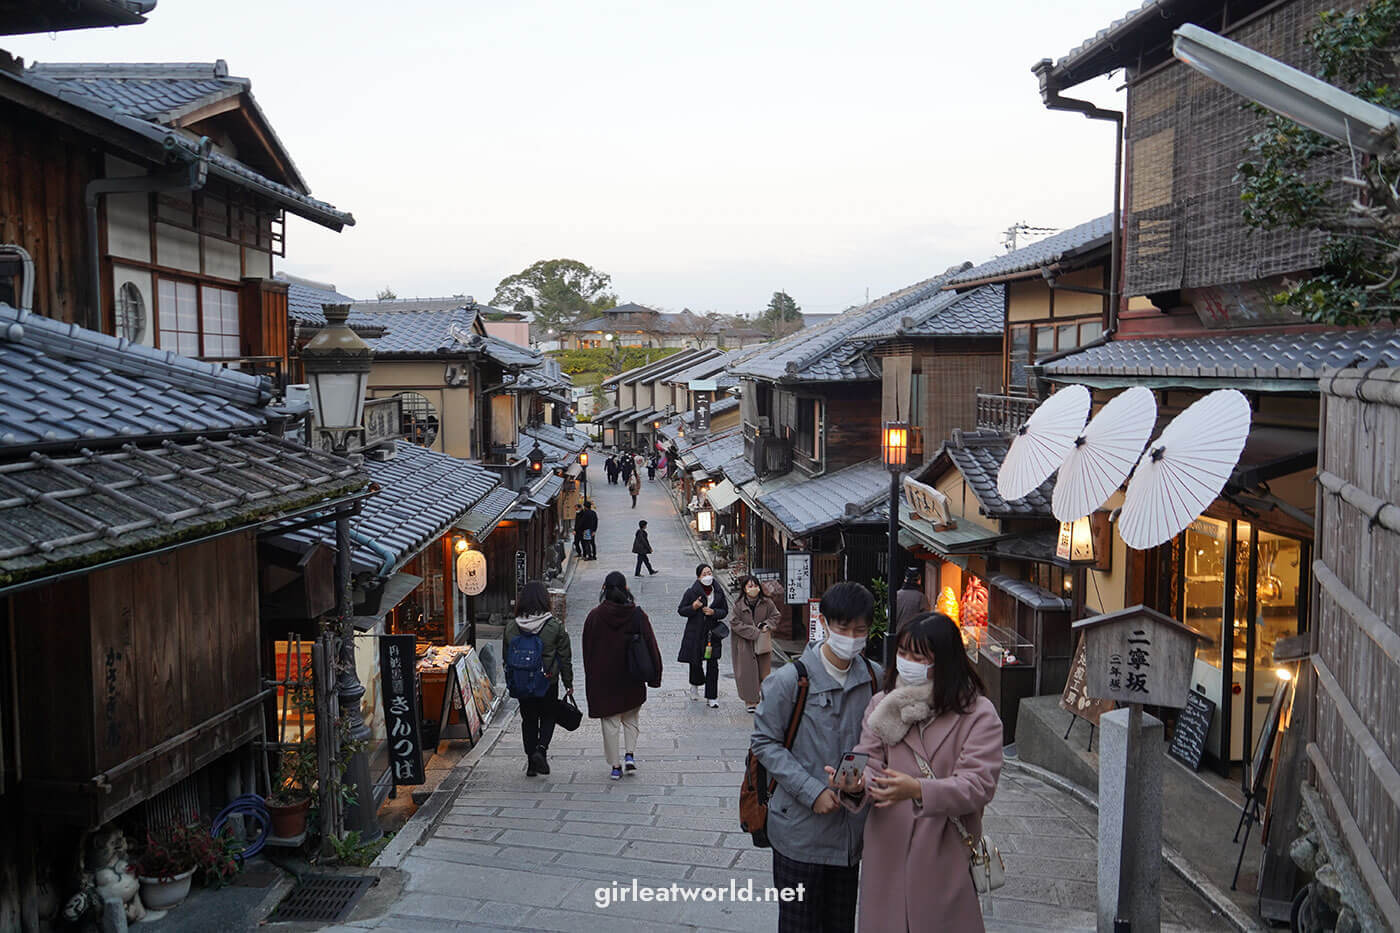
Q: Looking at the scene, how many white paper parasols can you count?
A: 3